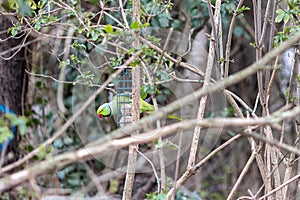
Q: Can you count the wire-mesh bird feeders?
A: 1